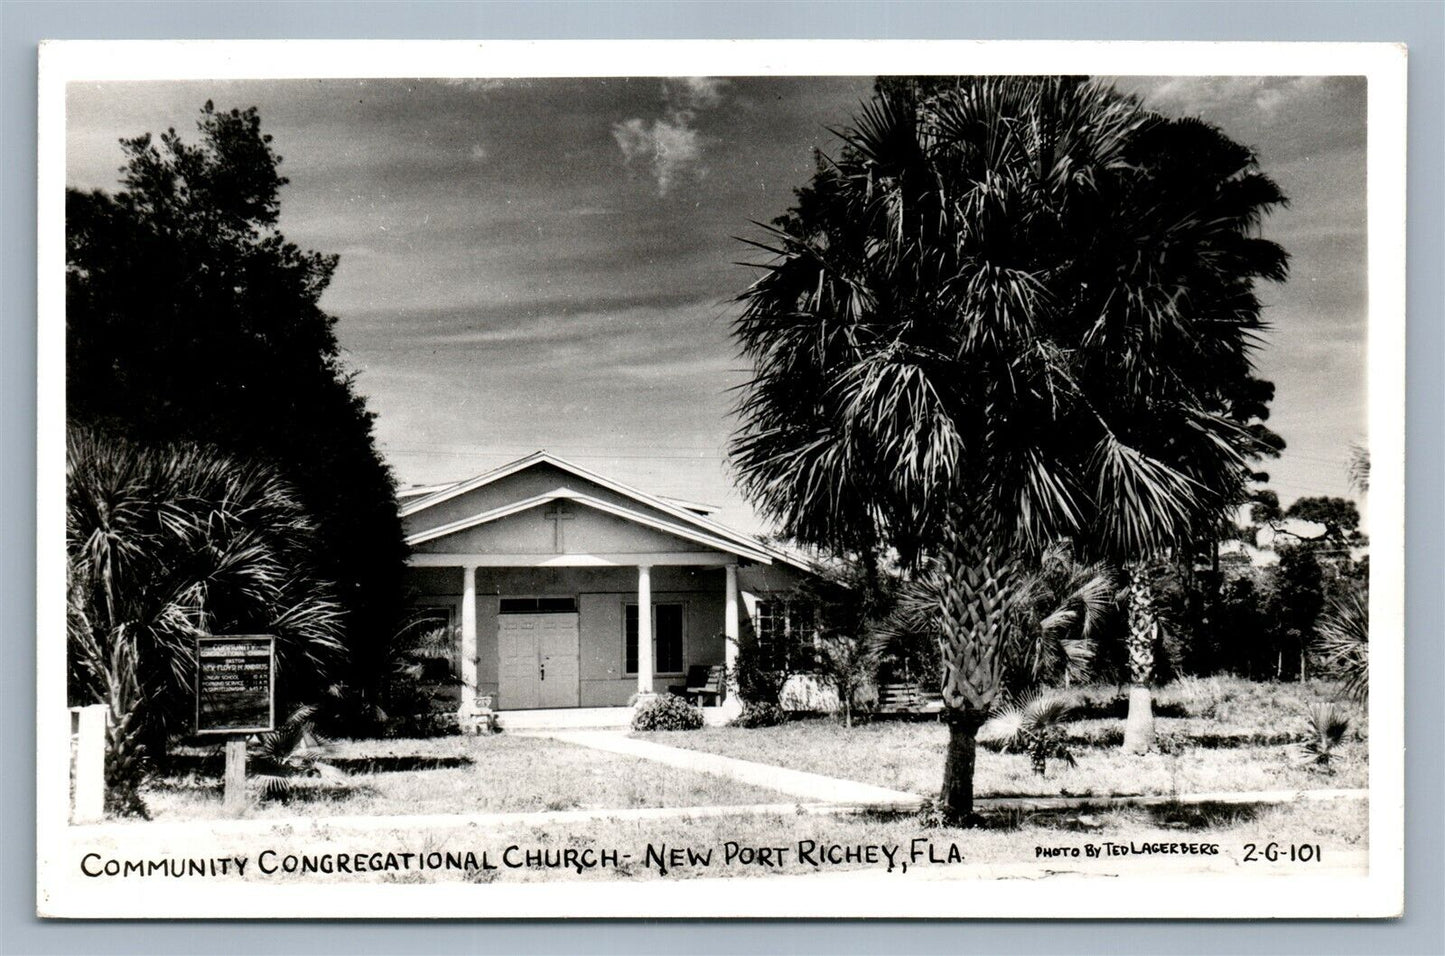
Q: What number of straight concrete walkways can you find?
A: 2